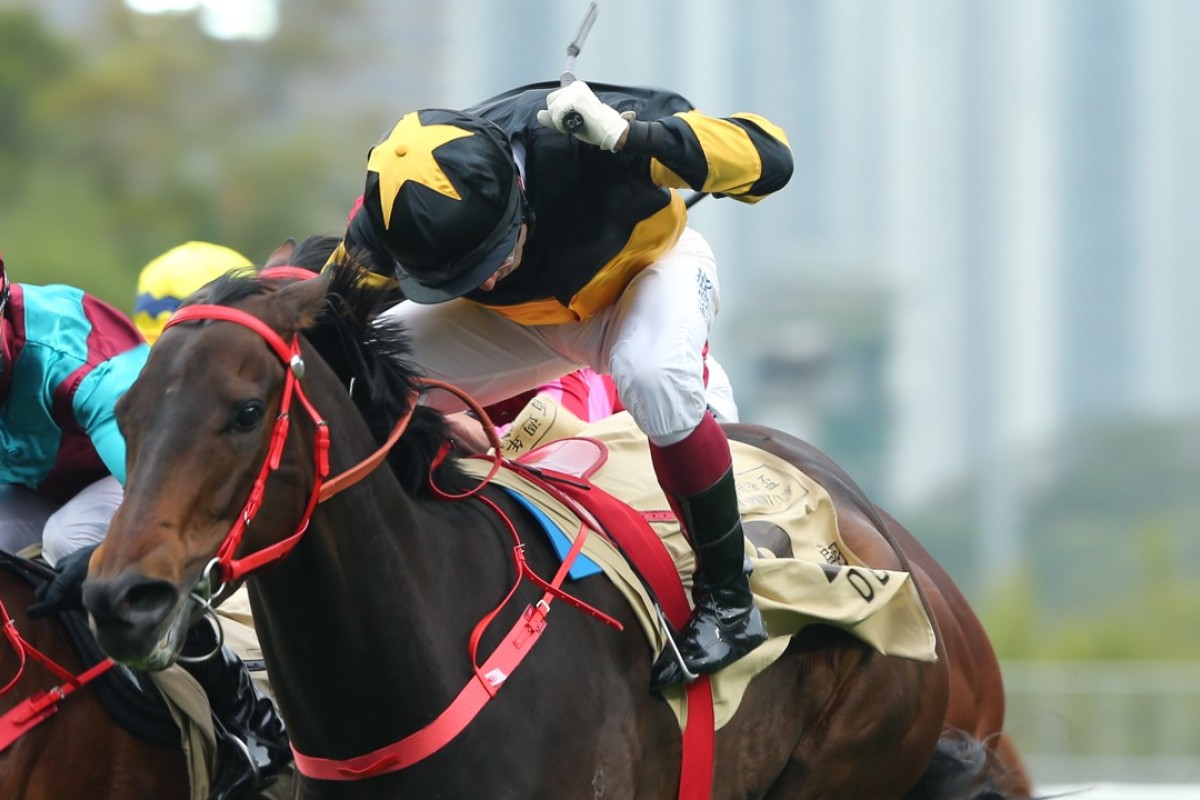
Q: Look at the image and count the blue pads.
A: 1